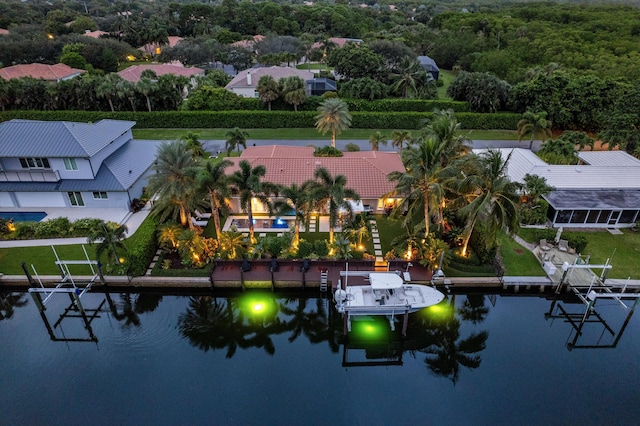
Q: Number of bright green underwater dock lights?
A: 3